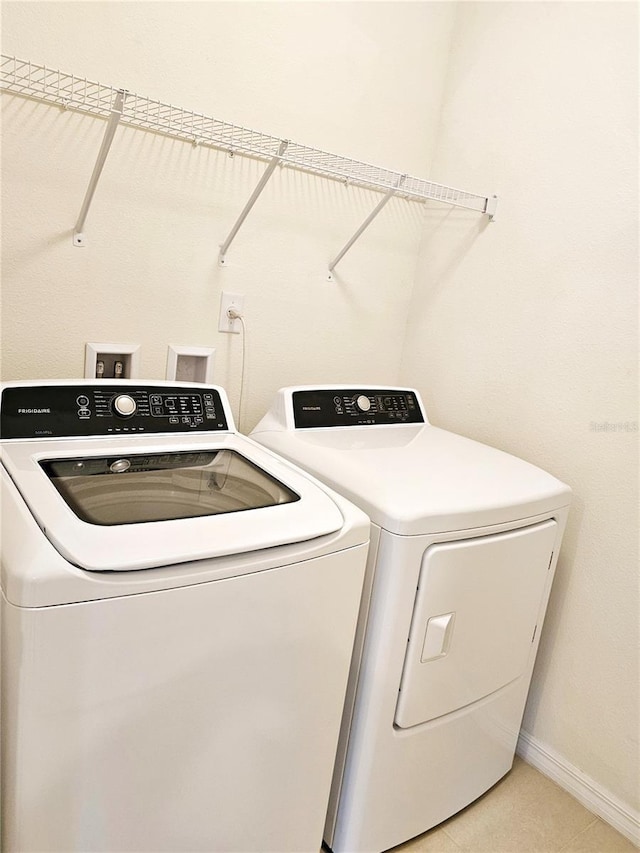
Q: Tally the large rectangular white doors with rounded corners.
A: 1